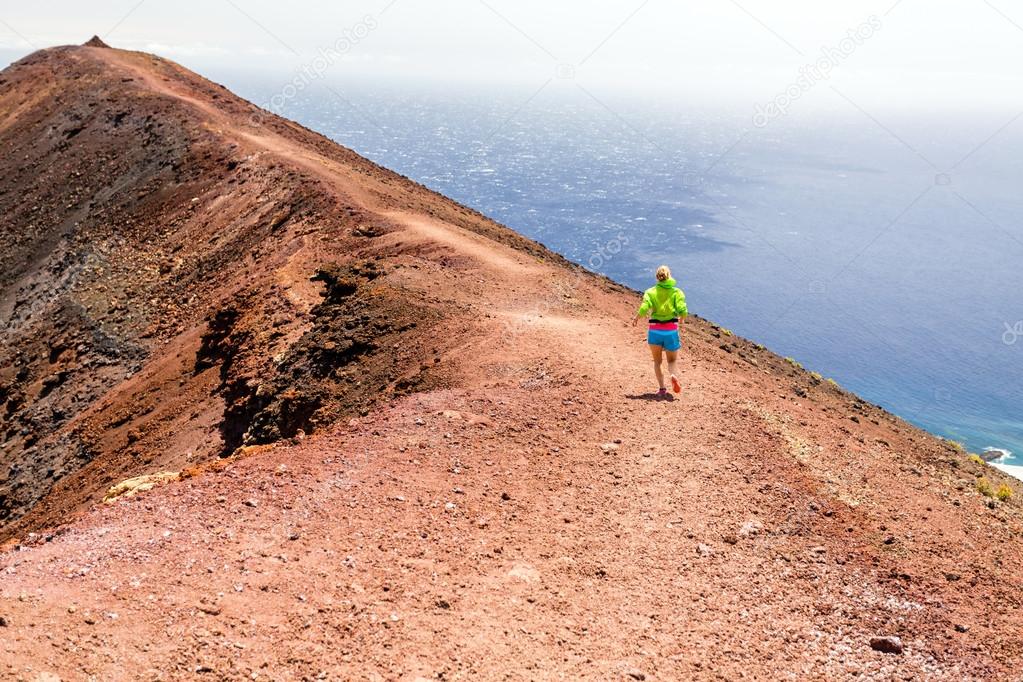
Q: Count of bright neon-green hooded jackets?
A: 1